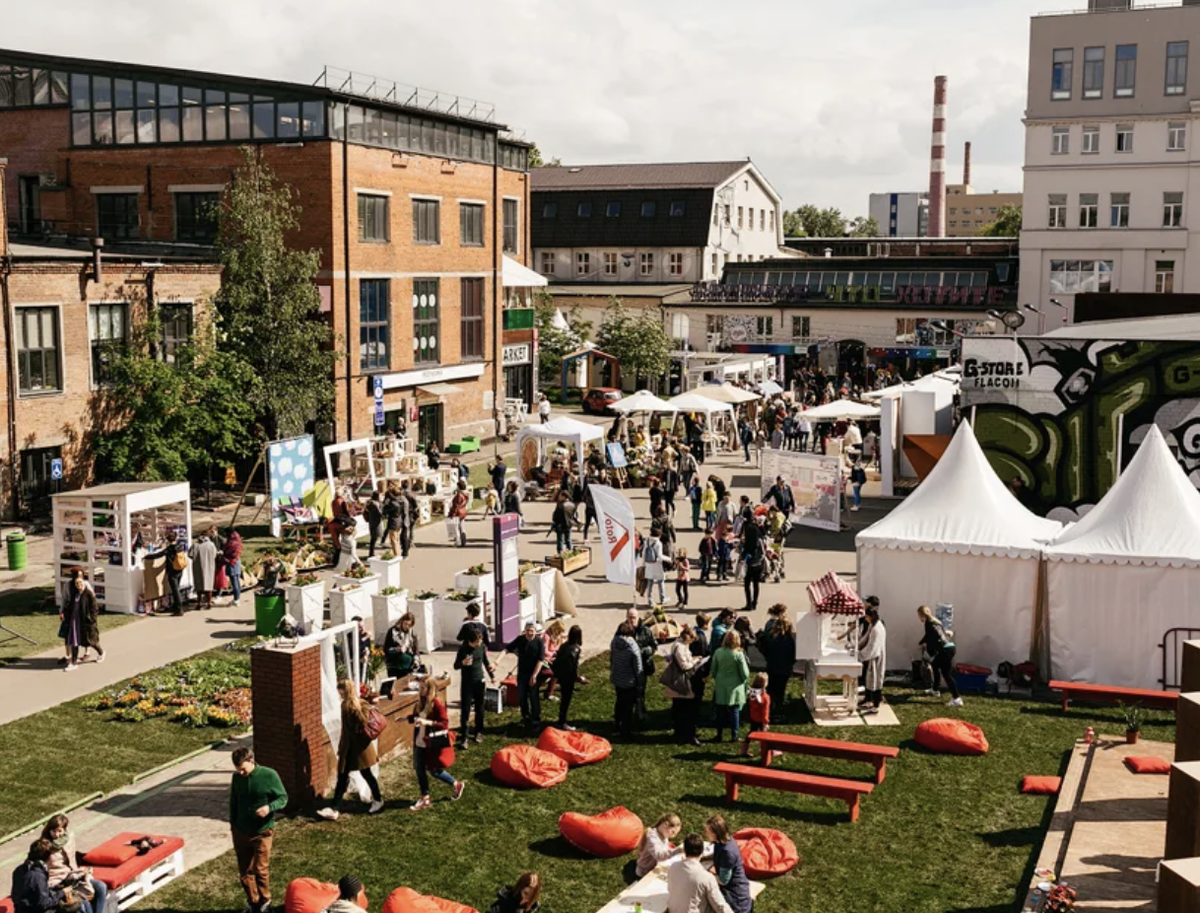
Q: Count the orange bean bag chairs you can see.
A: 7